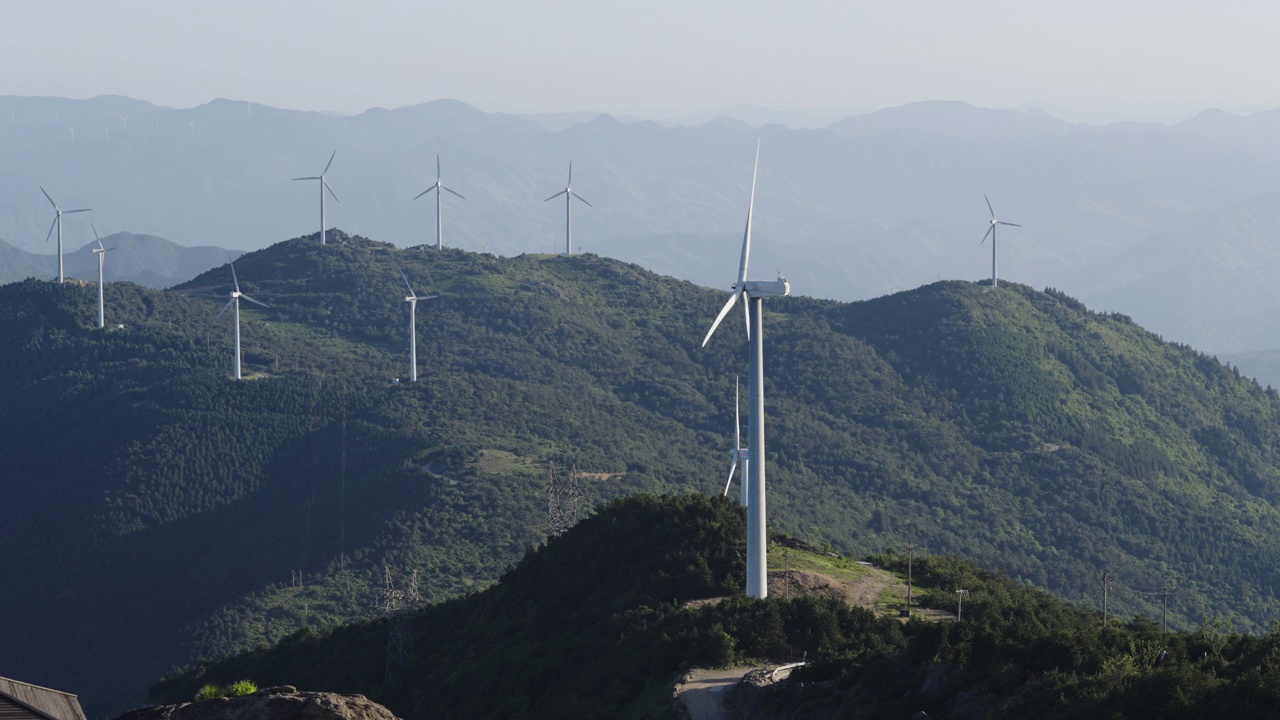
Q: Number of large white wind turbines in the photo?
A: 10